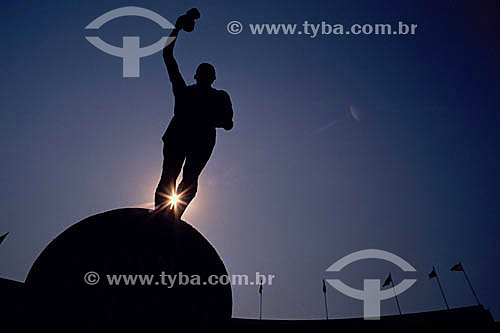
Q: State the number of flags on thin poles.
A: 5